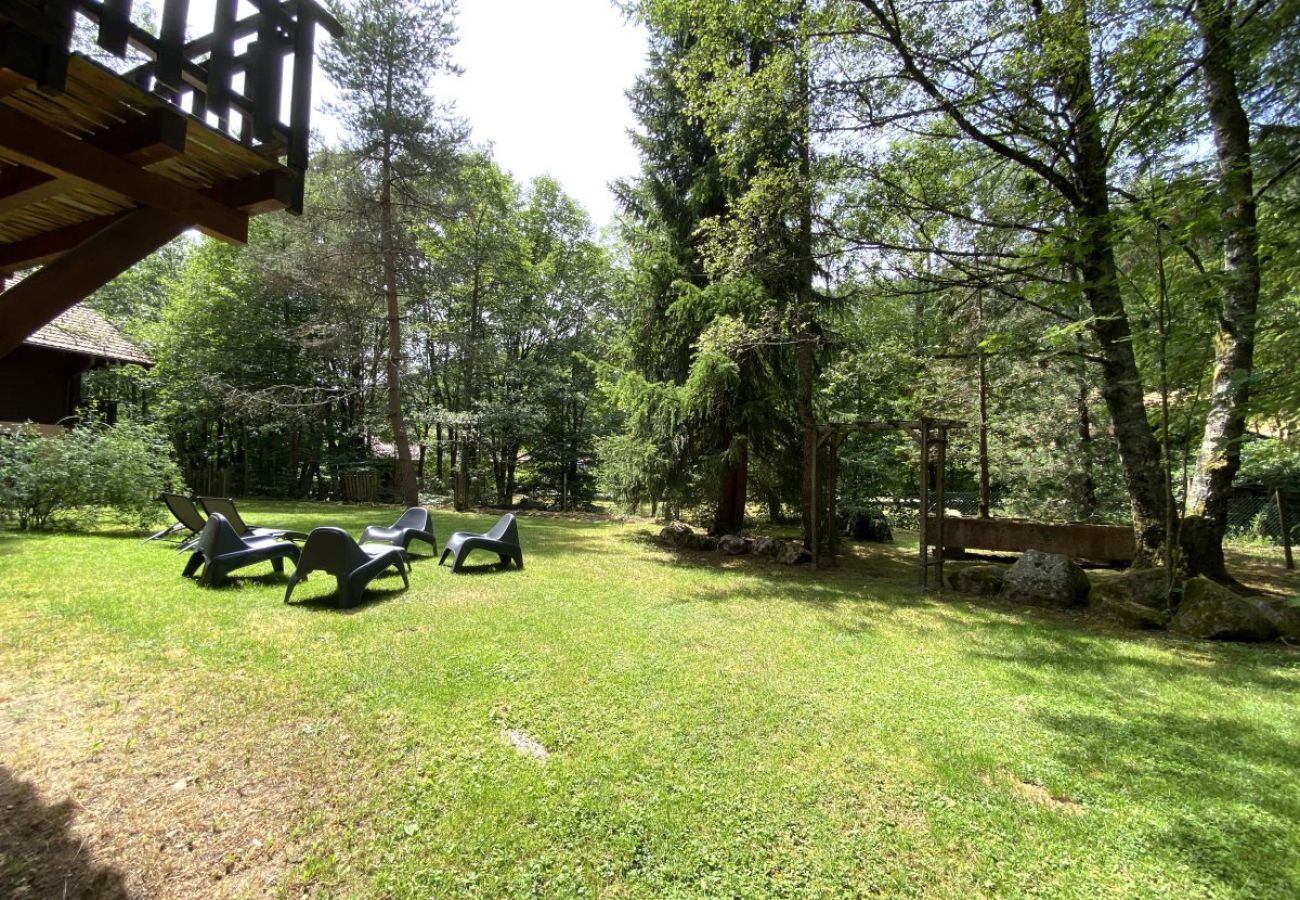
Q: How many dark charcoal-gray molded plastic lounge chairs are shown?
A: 4